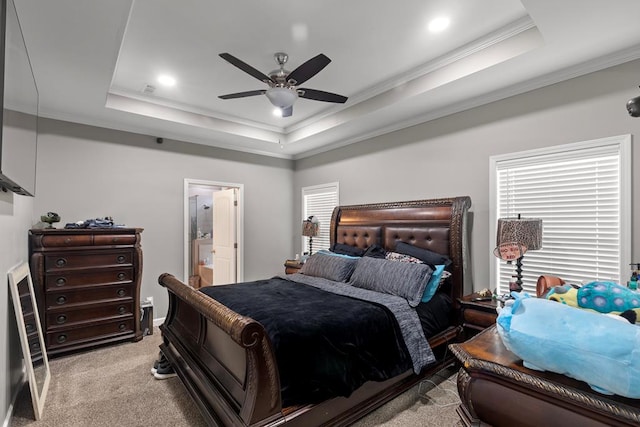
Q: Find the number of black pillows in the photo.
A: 3